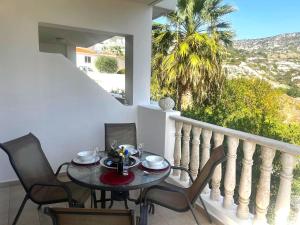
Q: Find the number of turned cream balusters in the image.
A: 9